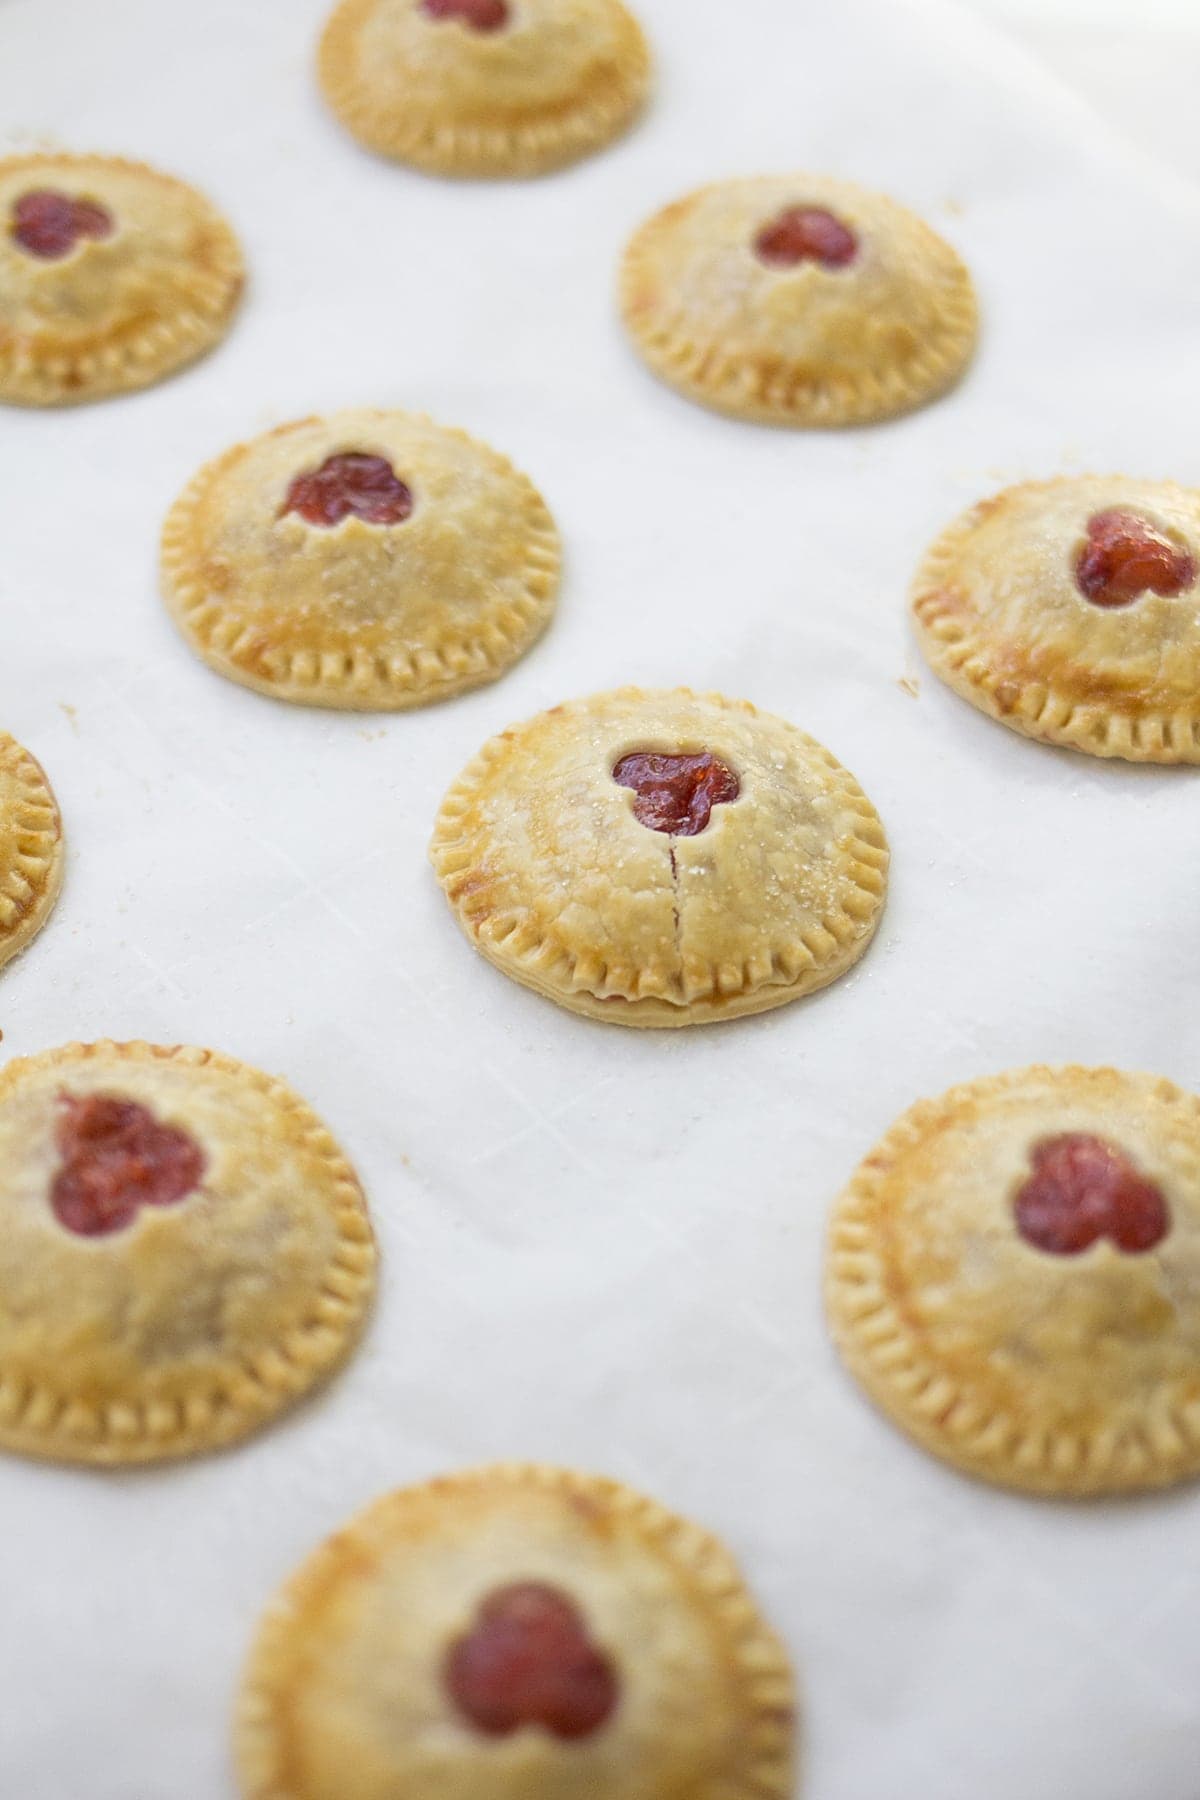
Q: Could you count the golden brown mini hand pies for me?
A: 10